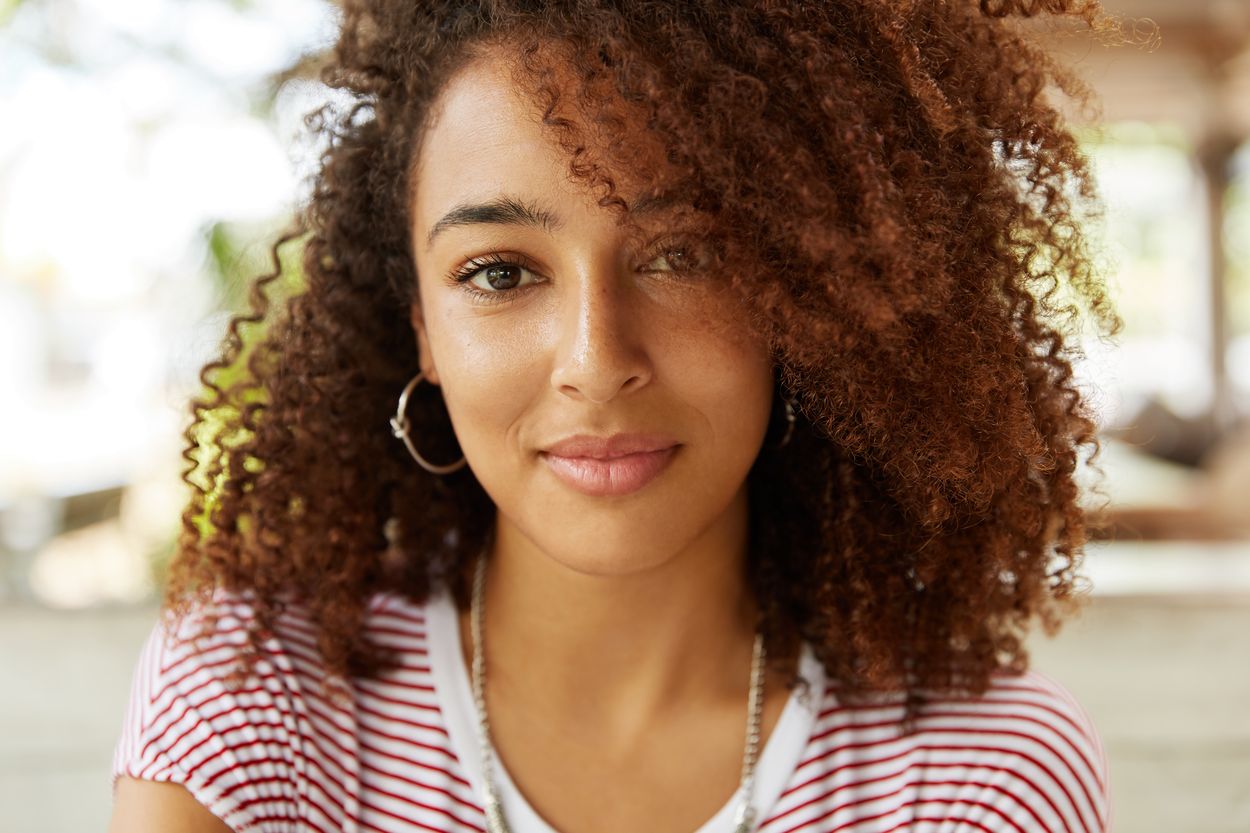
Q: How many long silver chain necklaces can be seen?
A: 1